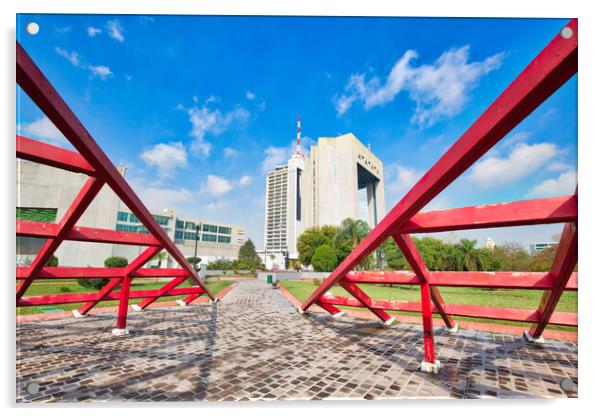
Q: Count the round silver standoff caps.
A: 4